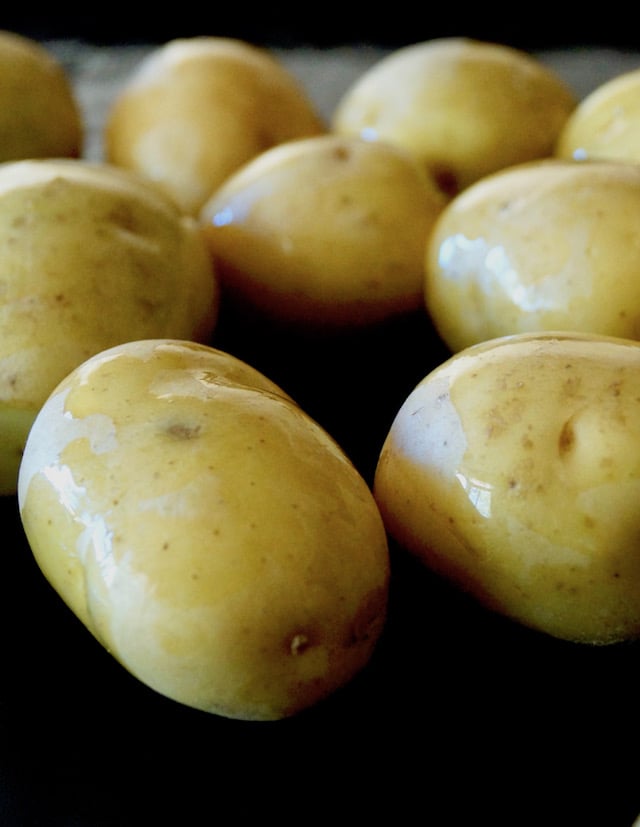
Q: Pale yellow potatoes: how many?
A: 9